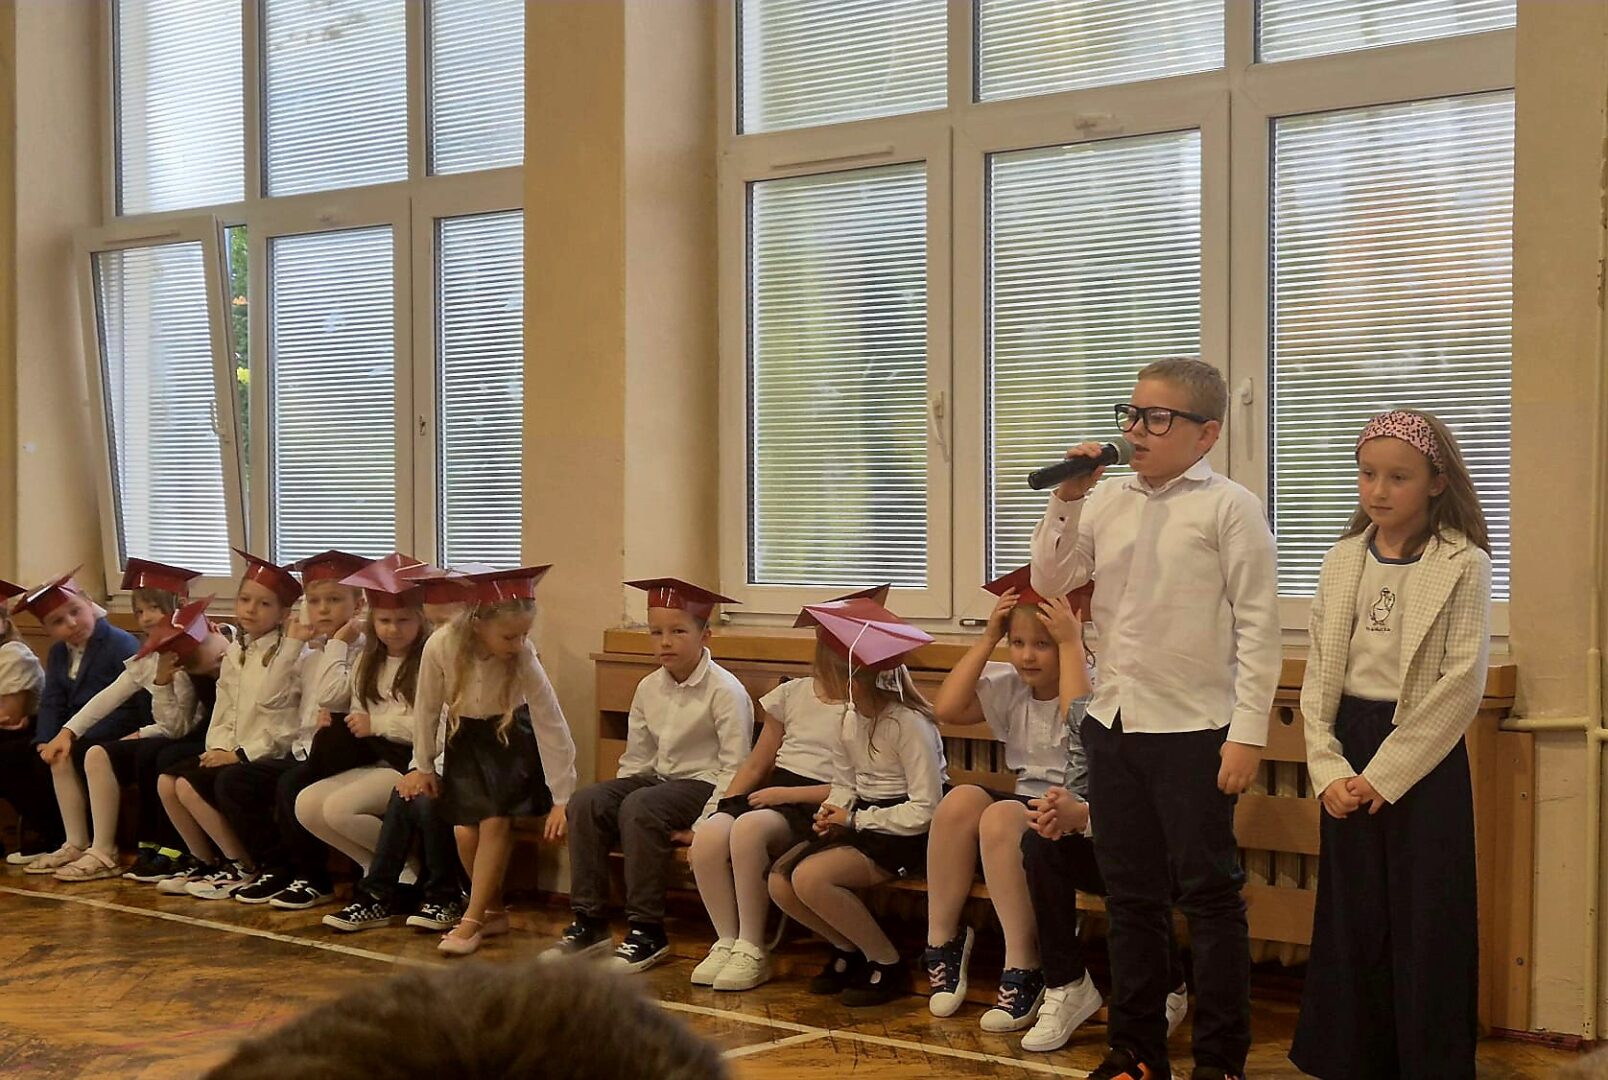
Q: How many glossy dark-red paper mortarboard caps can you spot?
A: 13